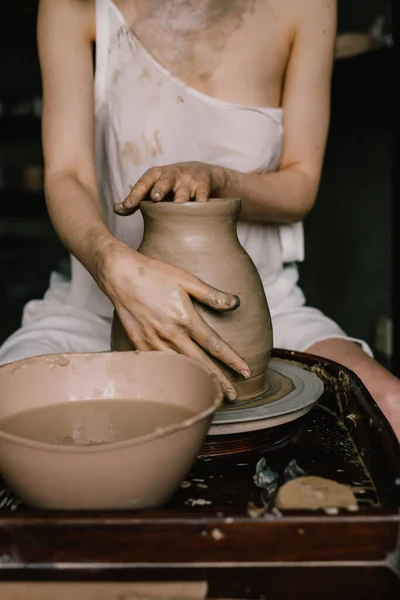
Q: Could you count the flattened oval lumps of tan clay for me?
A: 1